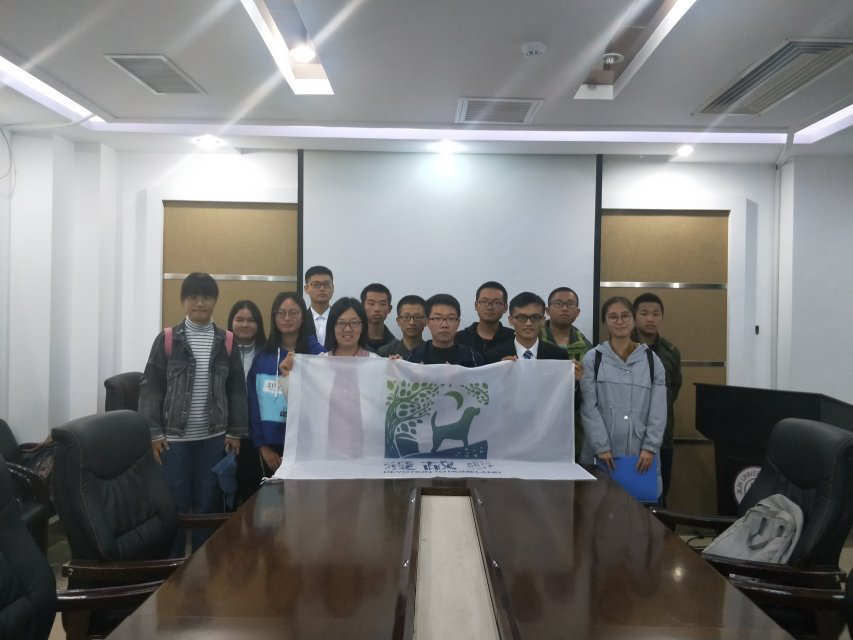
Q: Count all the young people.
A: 13